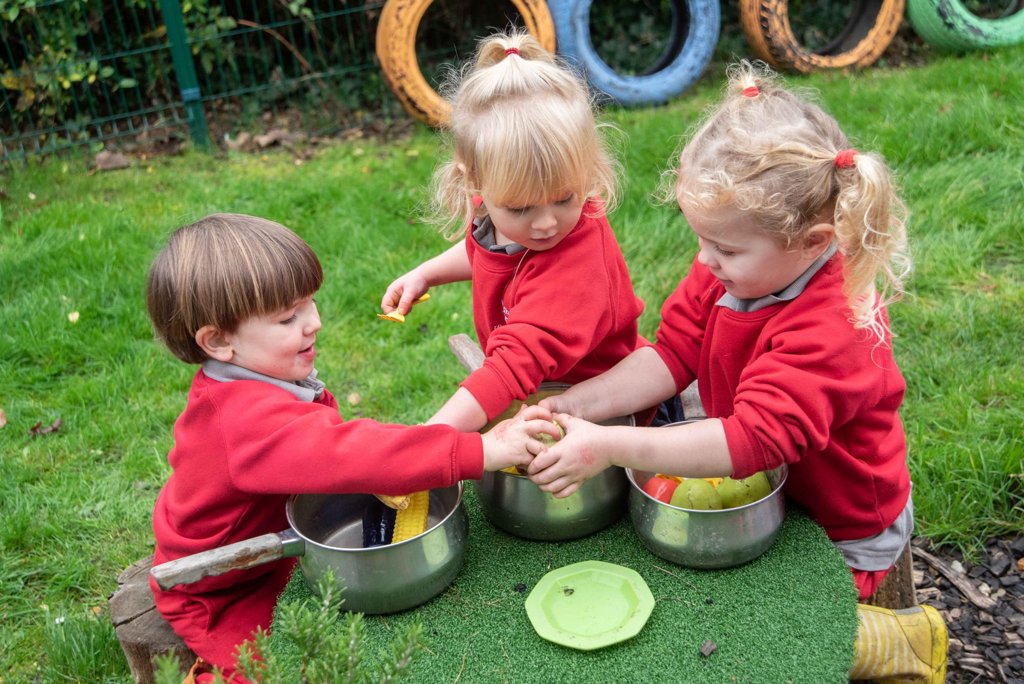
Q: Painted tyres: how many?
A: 4